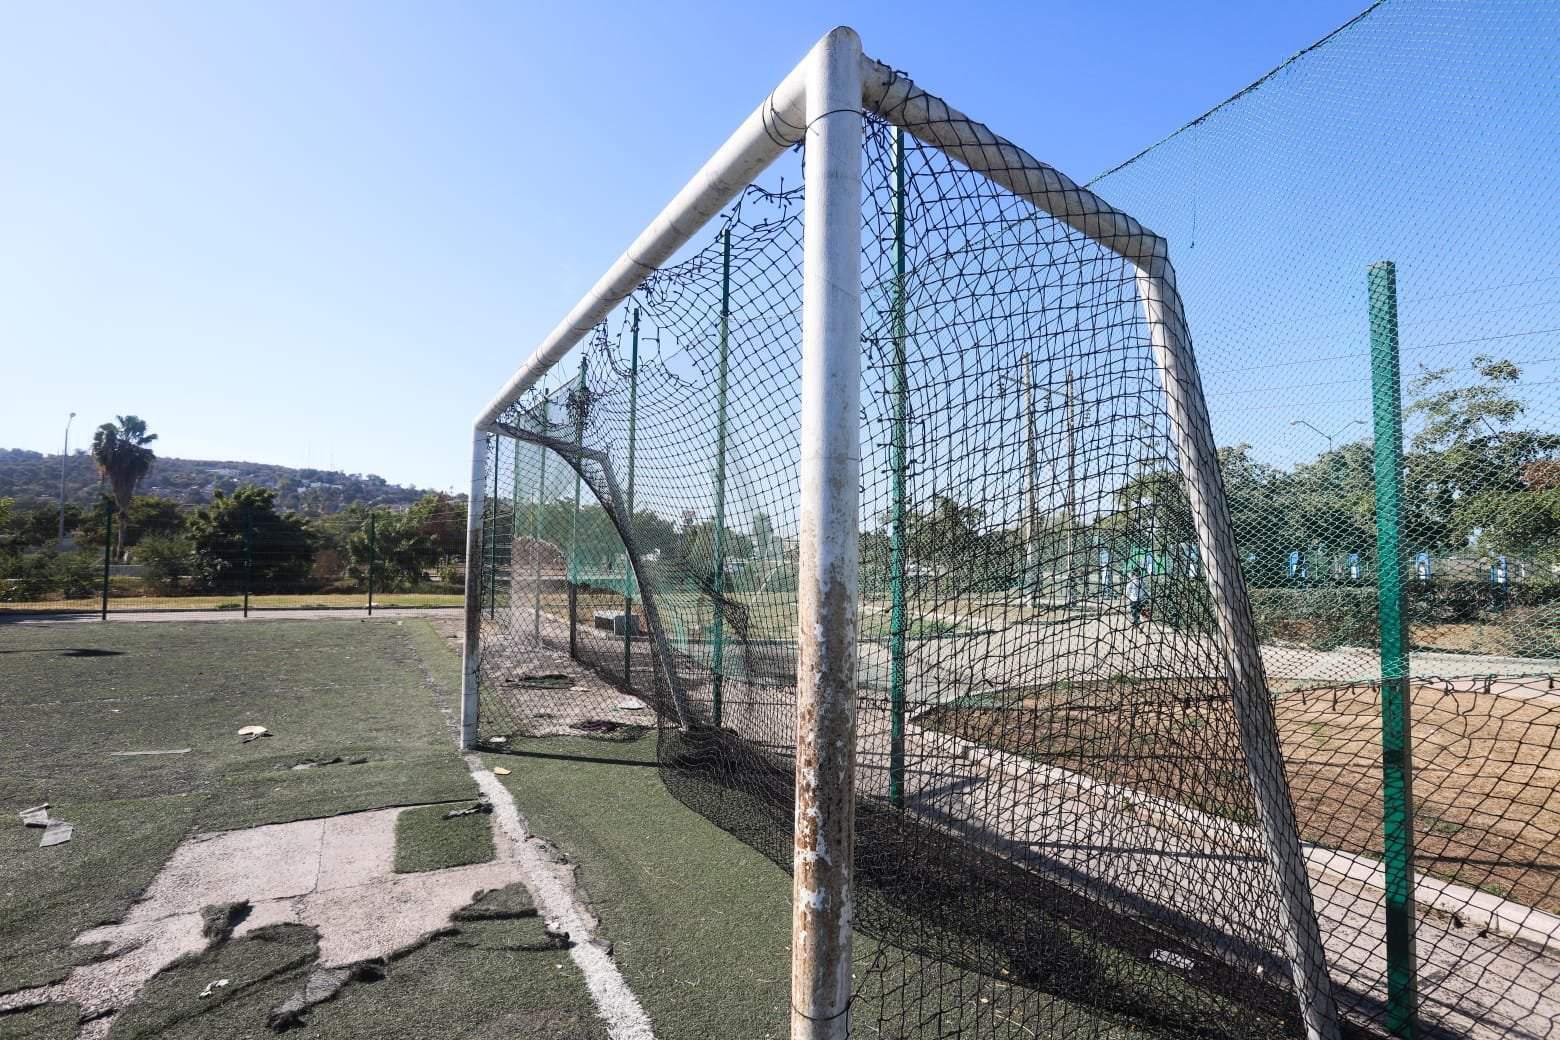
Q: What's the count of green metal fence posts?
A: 11